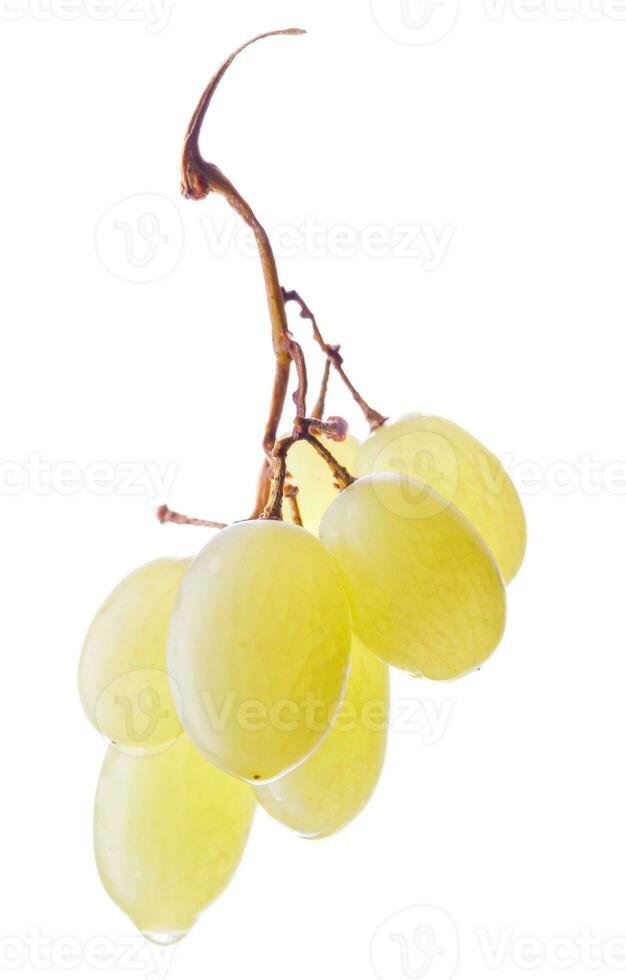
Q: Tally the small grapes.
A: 7